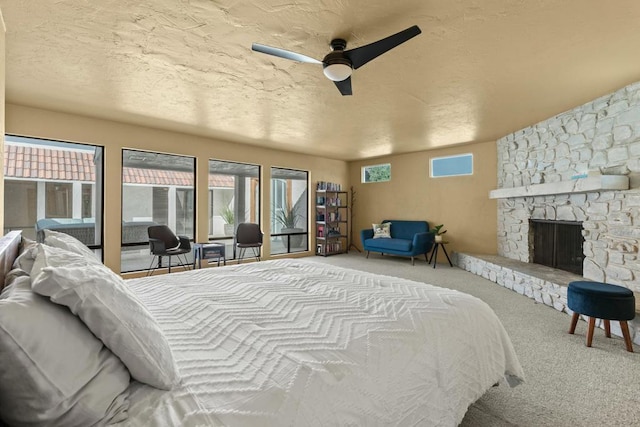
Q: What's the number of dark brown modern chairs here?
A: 2